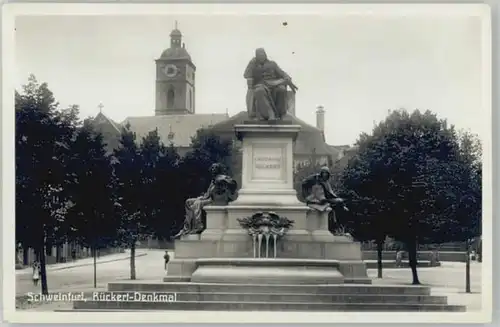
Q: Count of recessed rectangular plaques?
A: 1